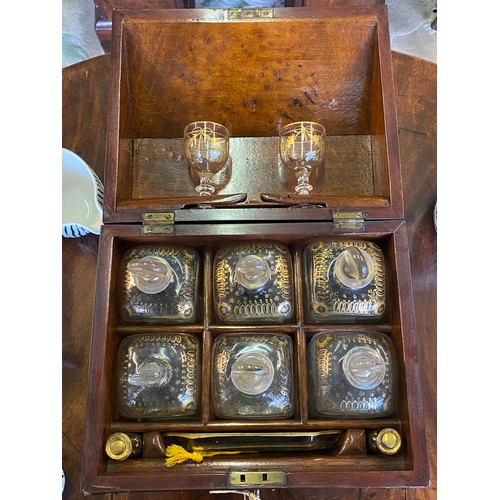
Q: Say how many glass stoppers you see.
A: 6